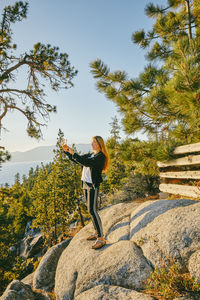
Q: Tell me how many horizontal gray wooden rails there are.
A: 4